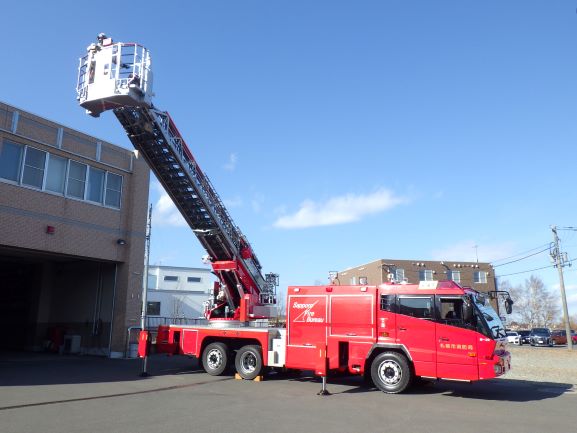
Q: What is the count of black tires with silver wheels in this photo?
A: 3